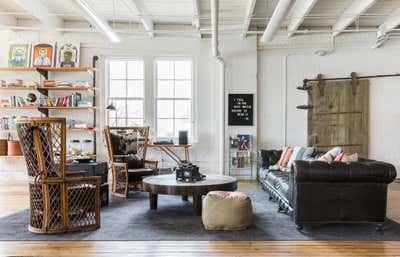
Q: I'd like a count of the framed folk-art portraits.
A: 3